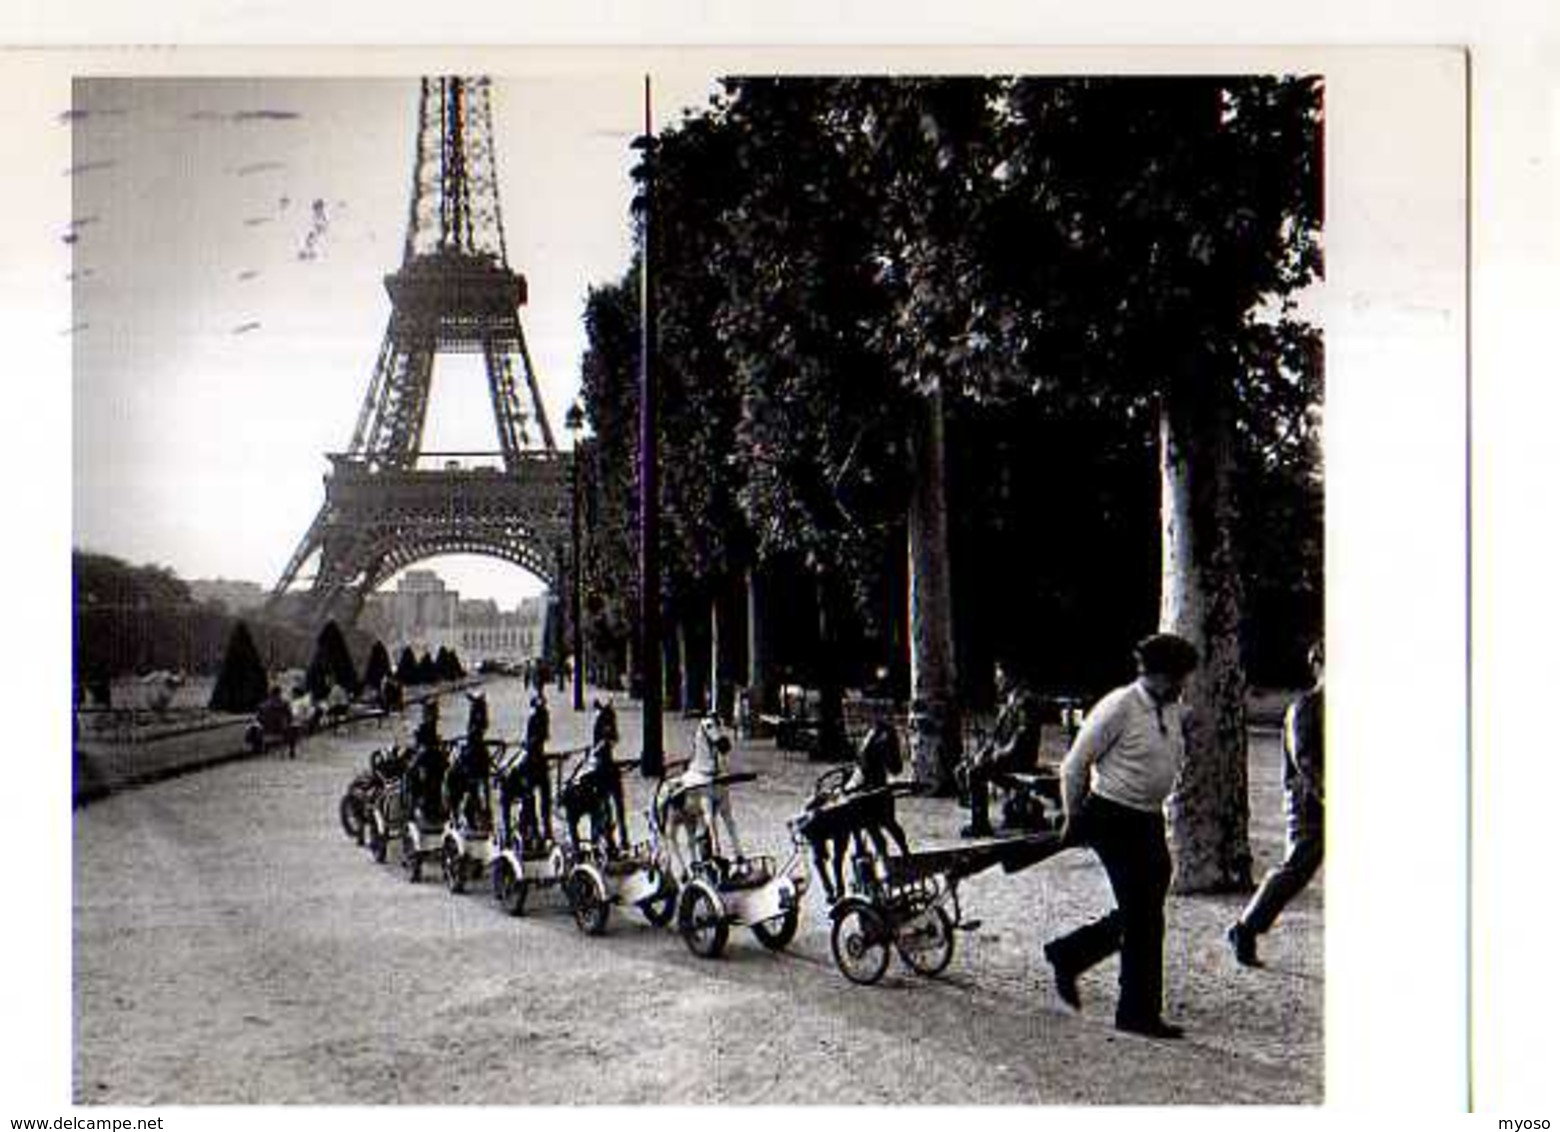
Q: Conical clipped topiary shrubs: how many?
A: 7